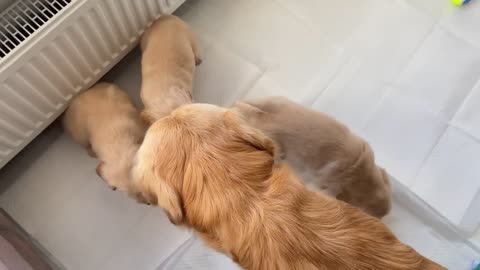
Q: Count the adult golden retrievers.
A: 1